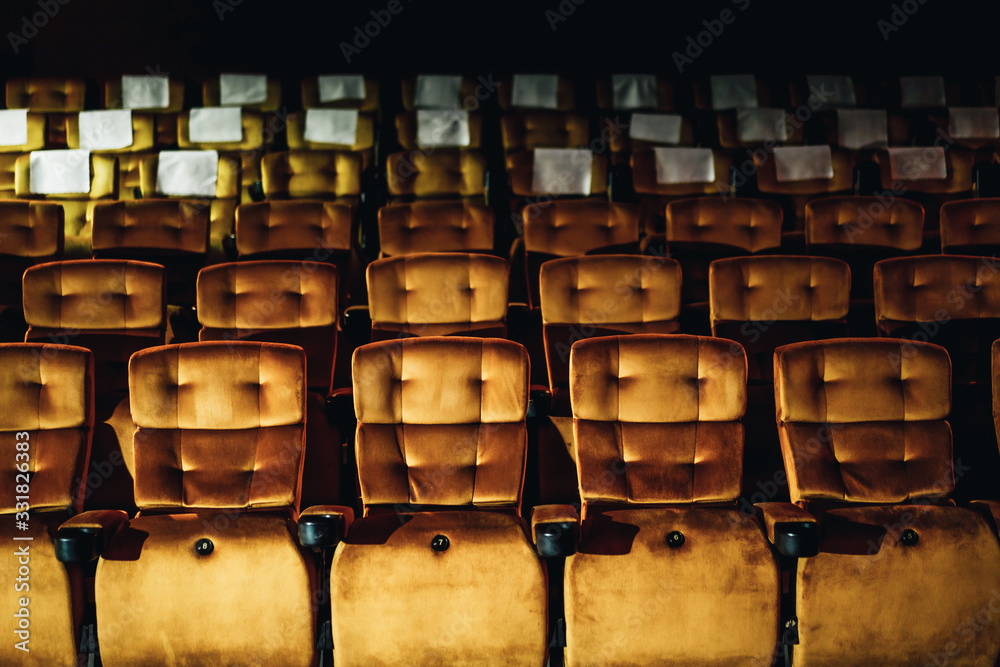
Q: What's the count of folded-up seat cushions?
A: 5